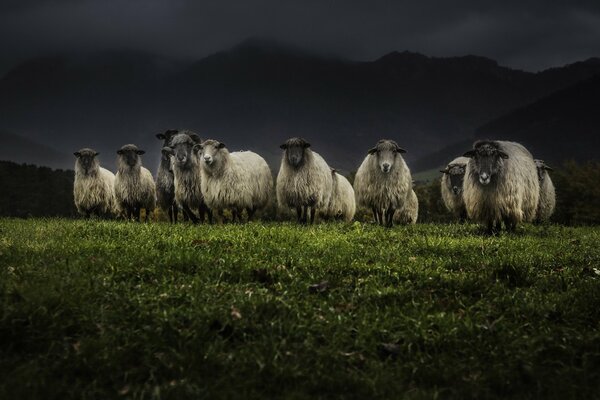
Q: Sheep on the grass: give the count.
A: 12